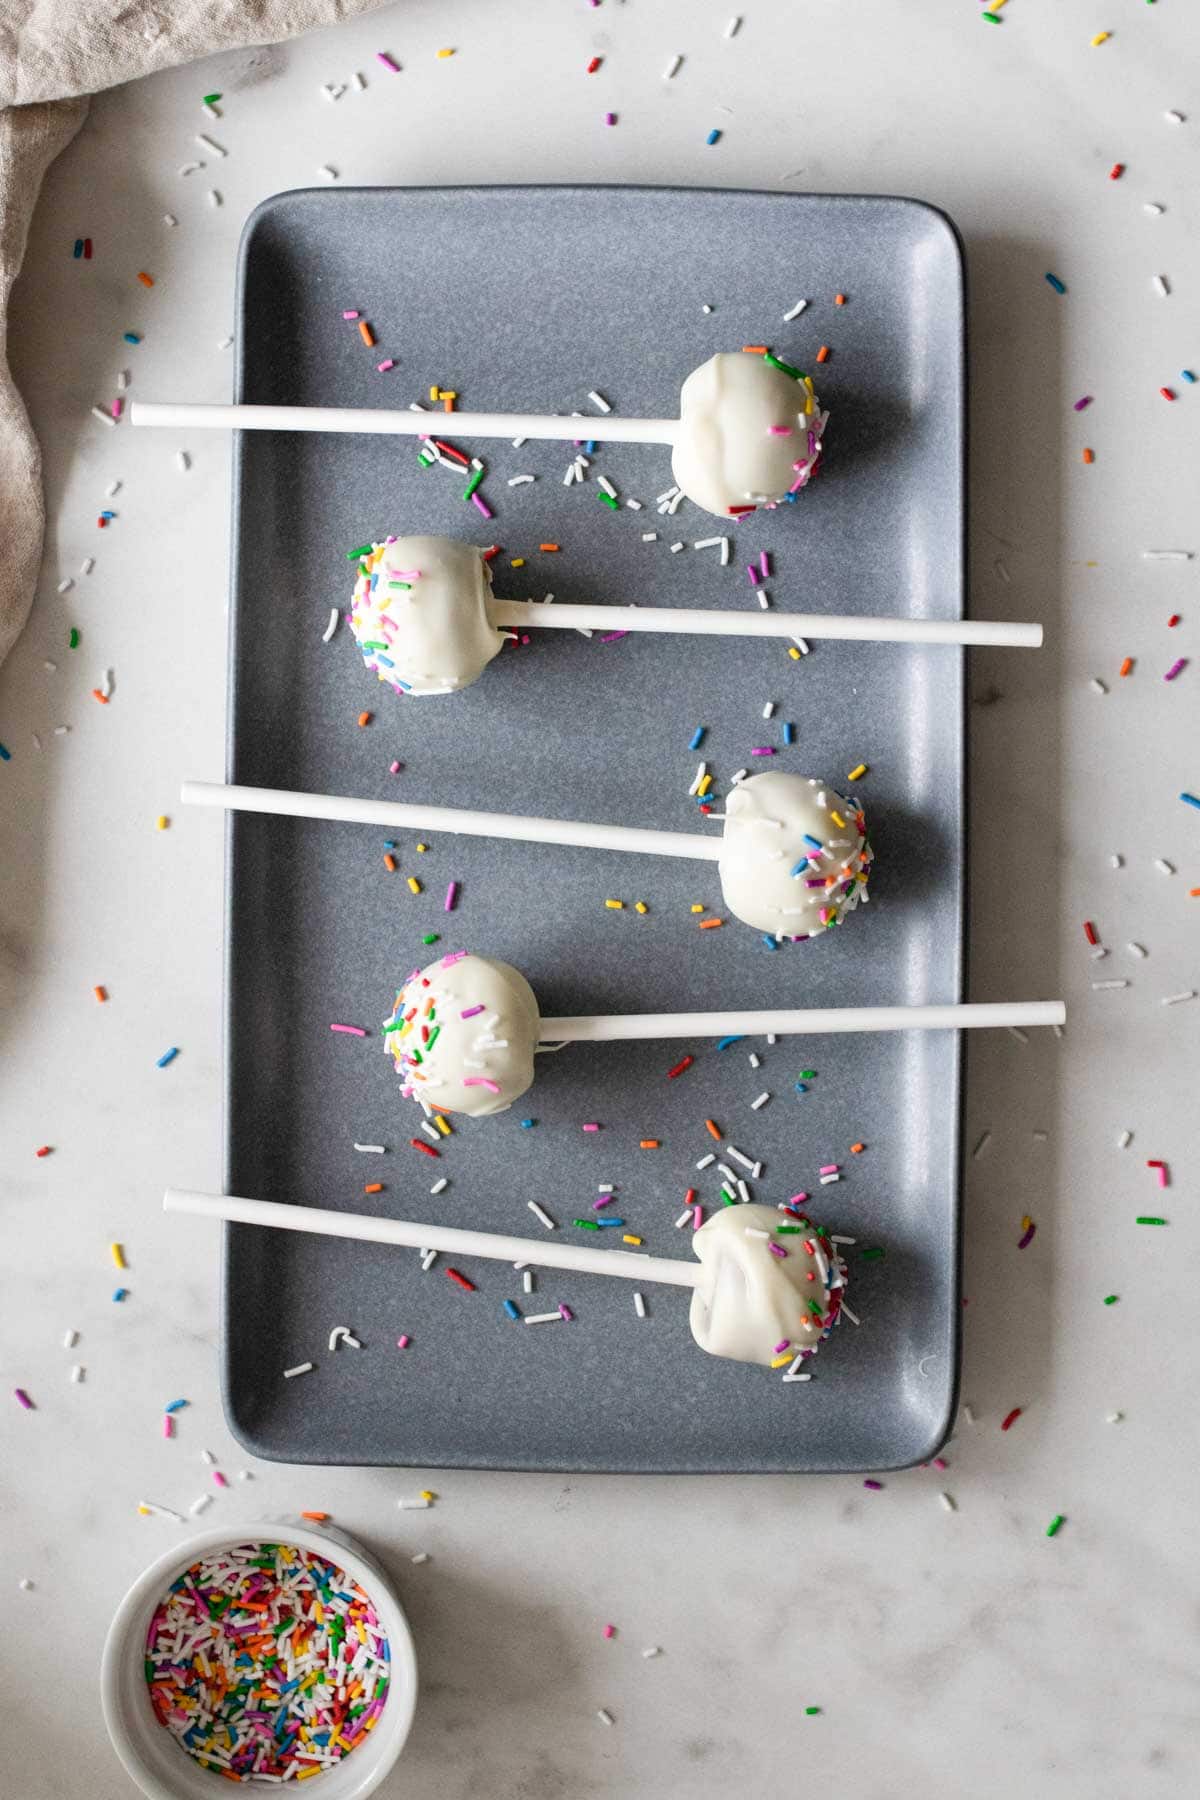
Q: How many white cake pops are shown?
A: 5